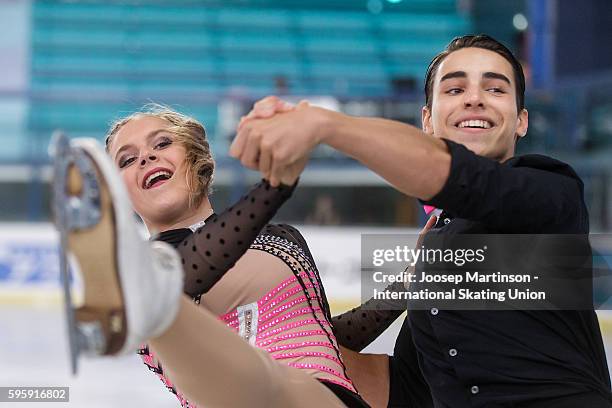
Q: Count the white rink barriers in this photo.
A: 1